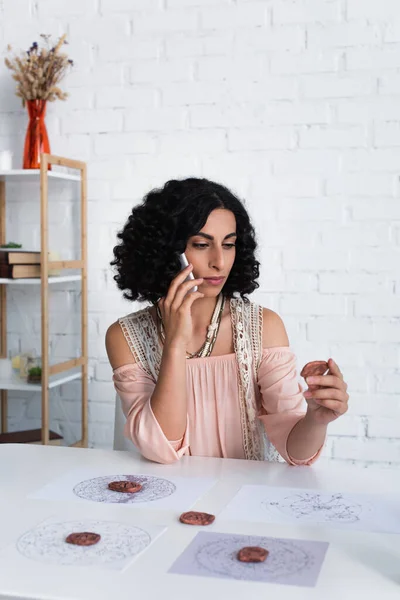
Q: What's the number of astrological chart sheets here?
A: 4